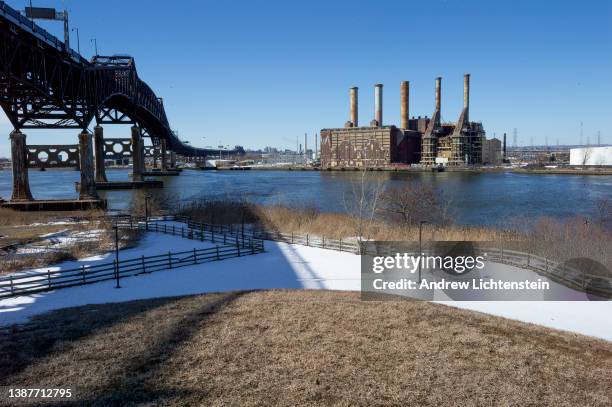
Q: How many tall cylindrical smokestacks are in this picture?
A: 5